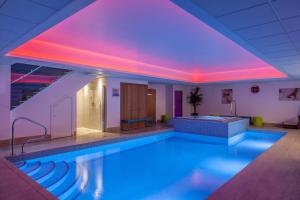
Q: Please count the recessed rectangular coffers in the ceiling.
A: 1